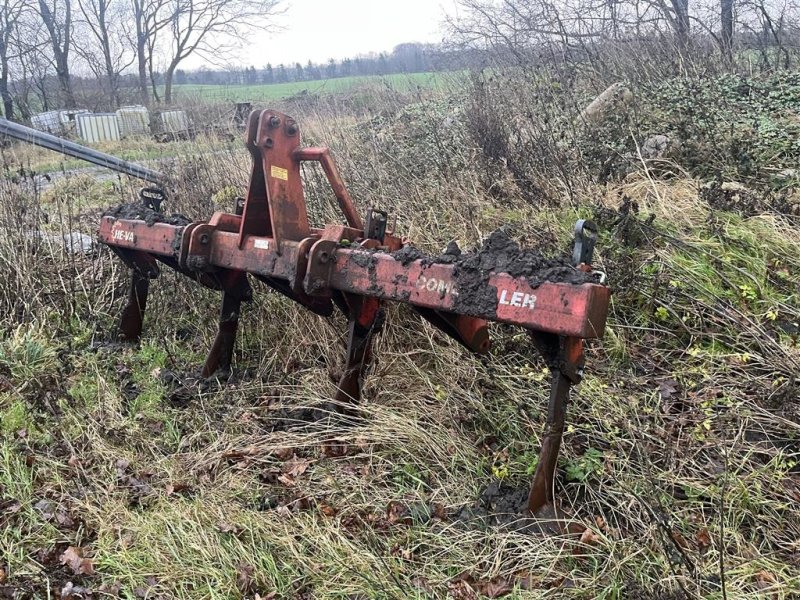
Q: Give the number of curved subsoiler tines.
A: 4